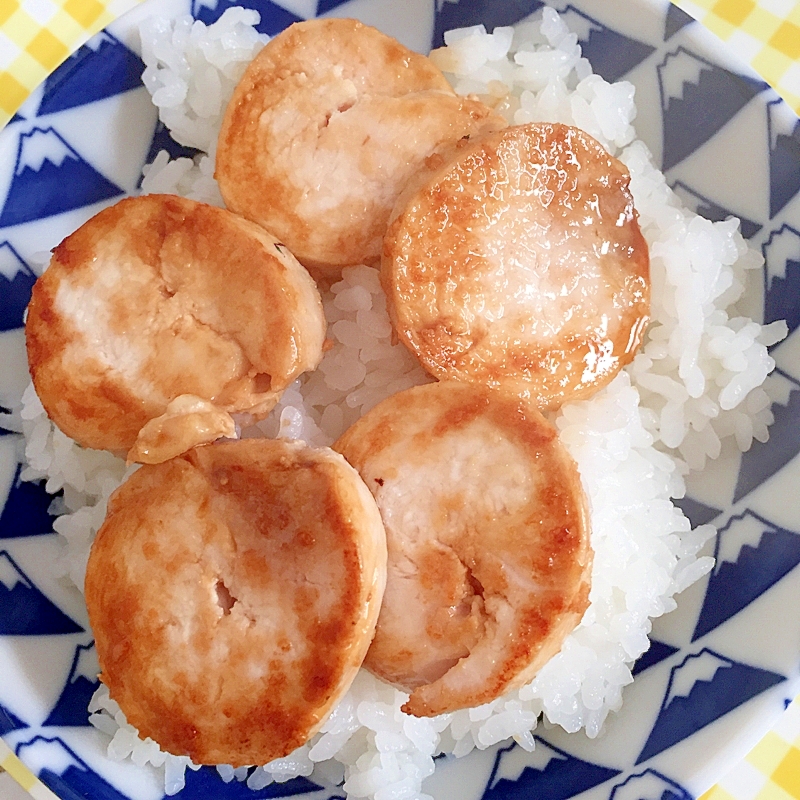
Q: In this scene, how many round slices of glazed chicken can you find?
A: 5